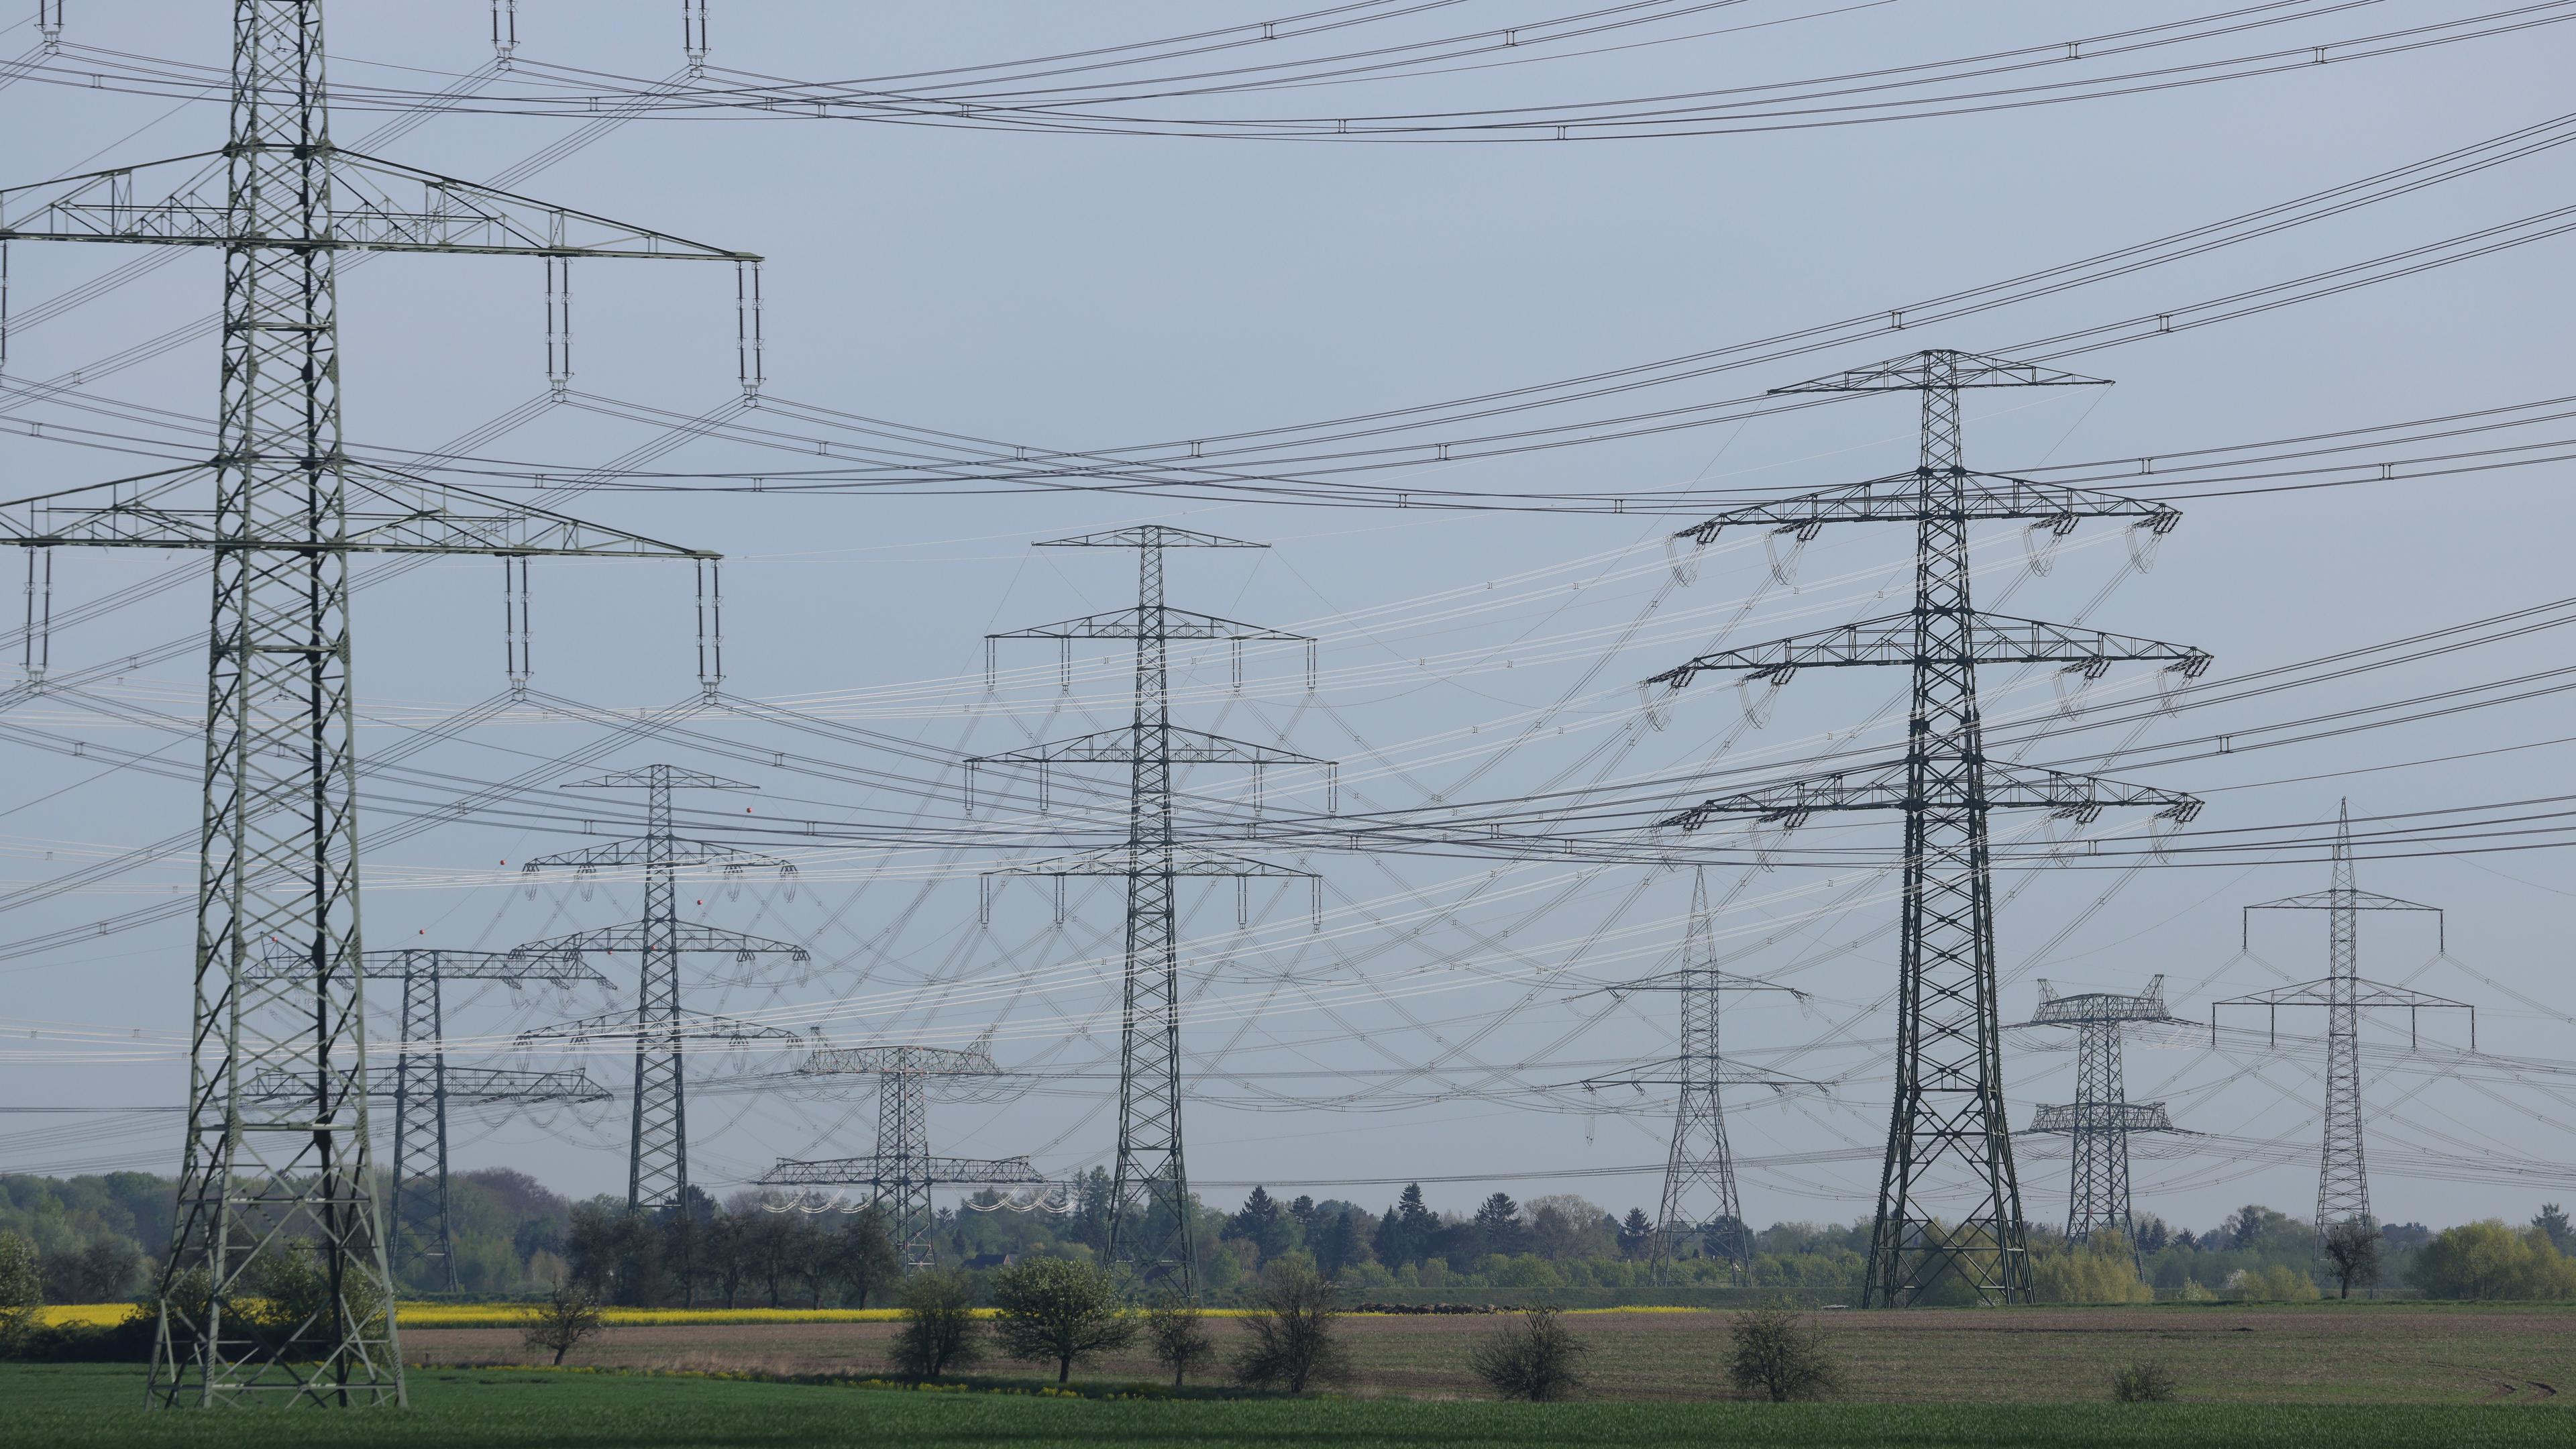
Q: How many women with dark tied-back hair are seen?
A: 0